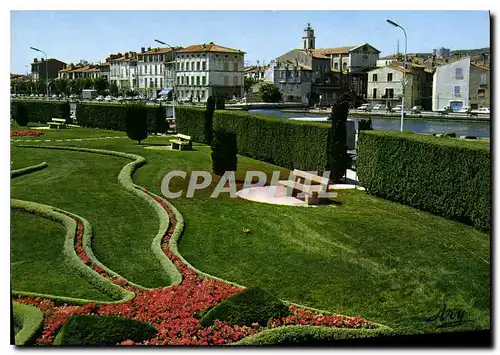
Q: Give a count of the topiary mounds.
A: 2